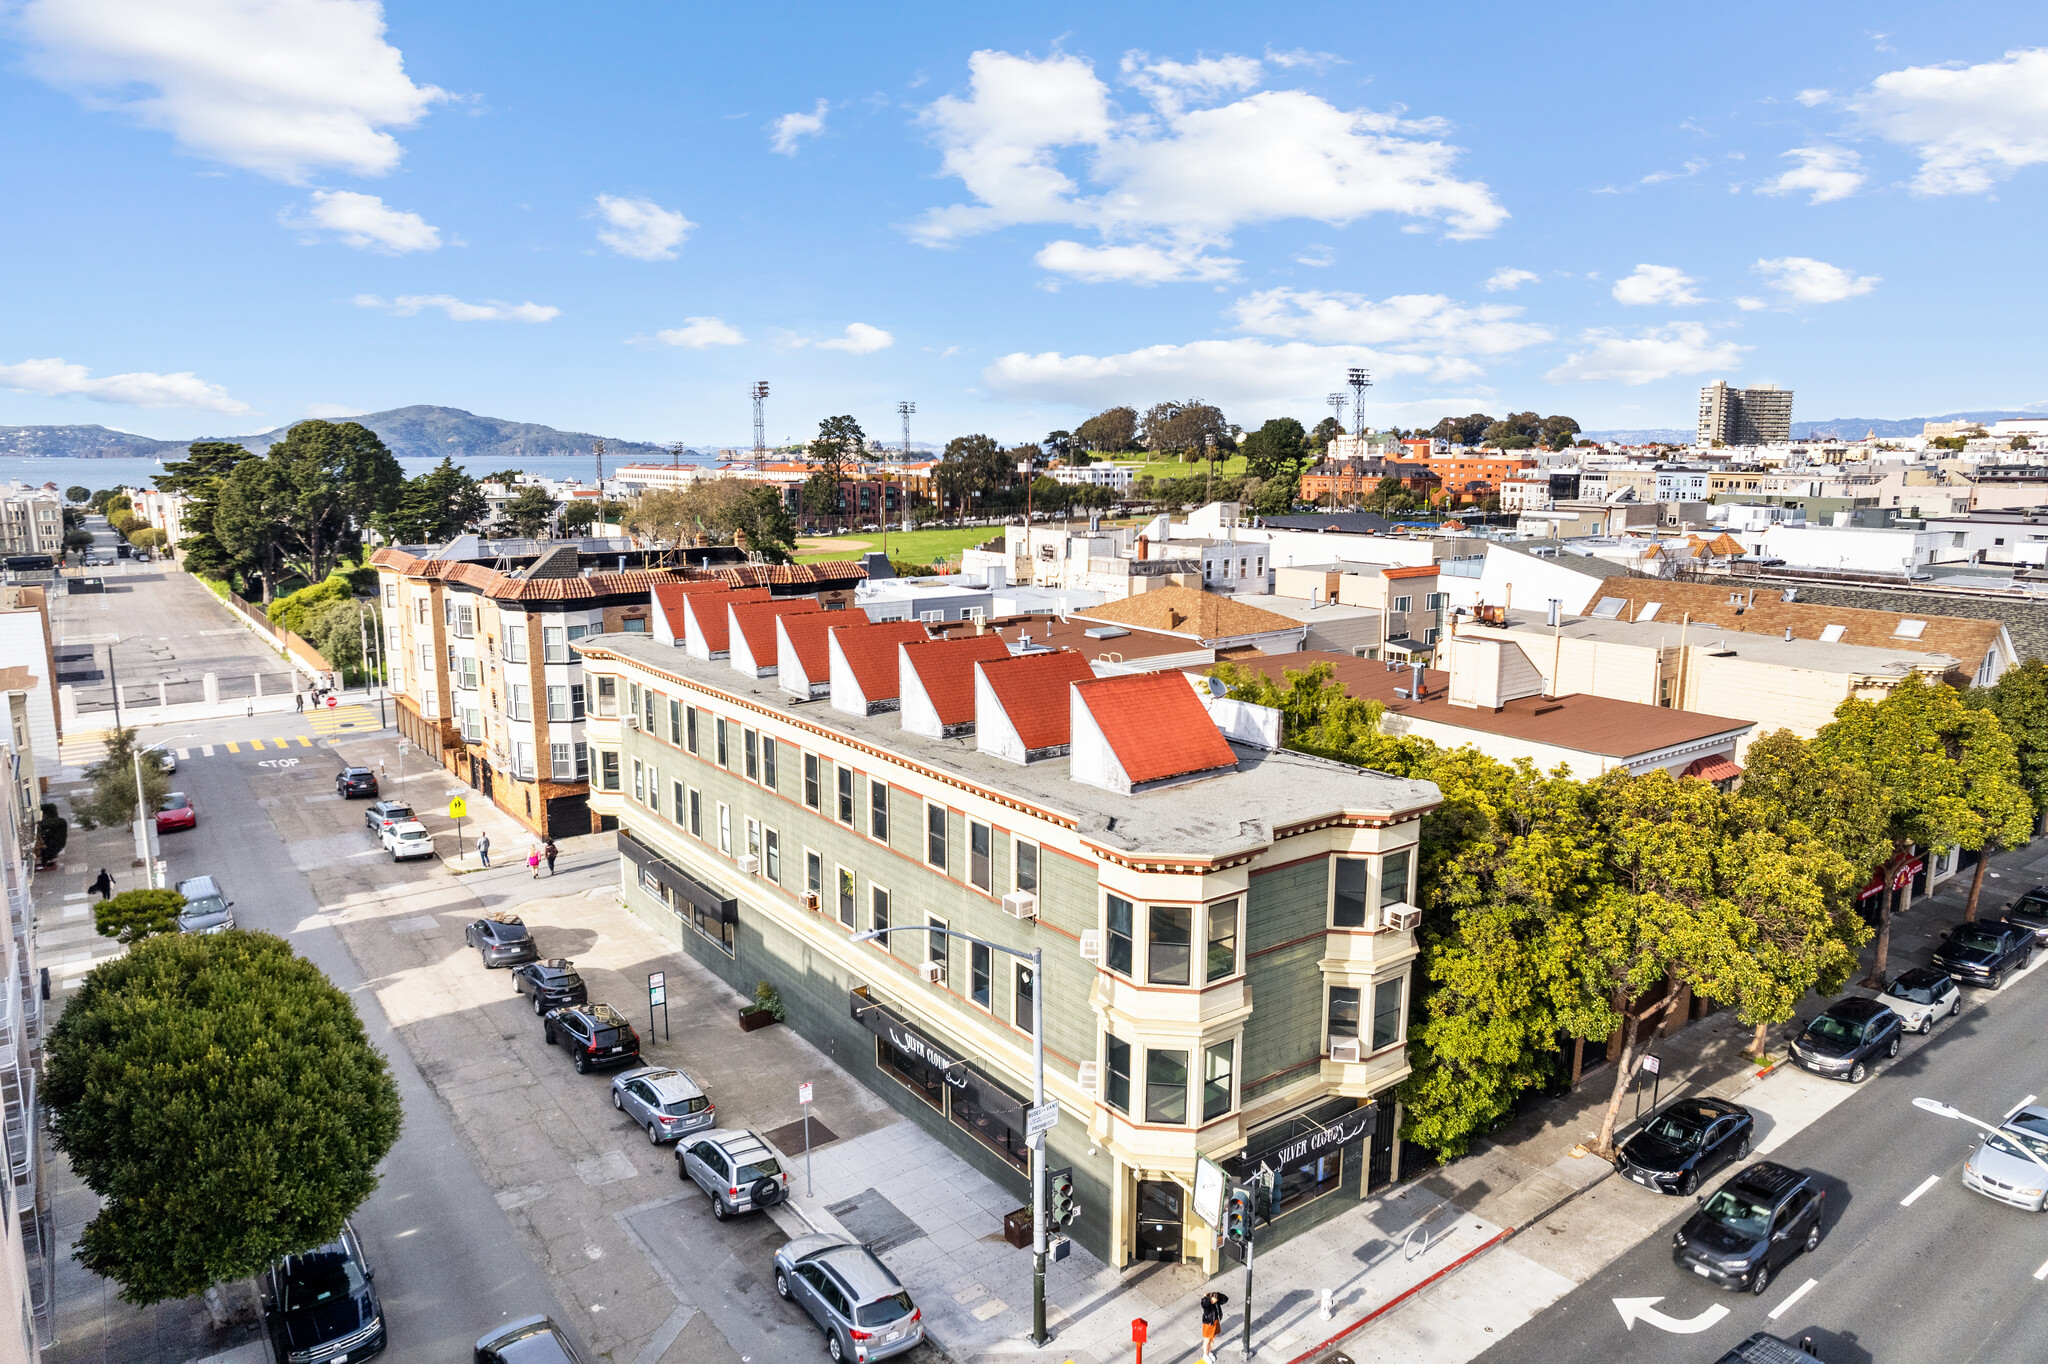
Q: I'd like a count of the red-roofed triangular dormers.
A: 8